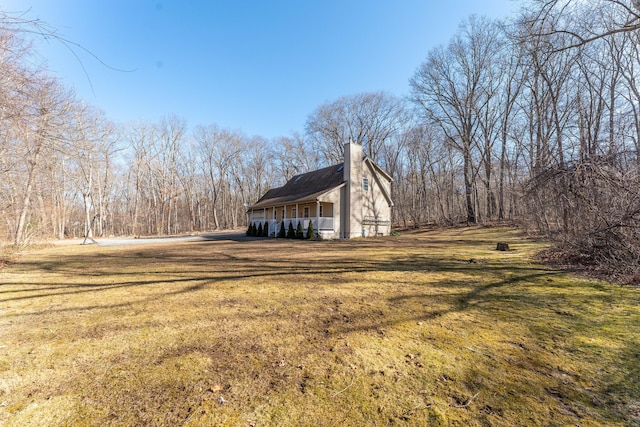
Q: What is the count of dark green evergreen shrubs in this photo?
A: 8